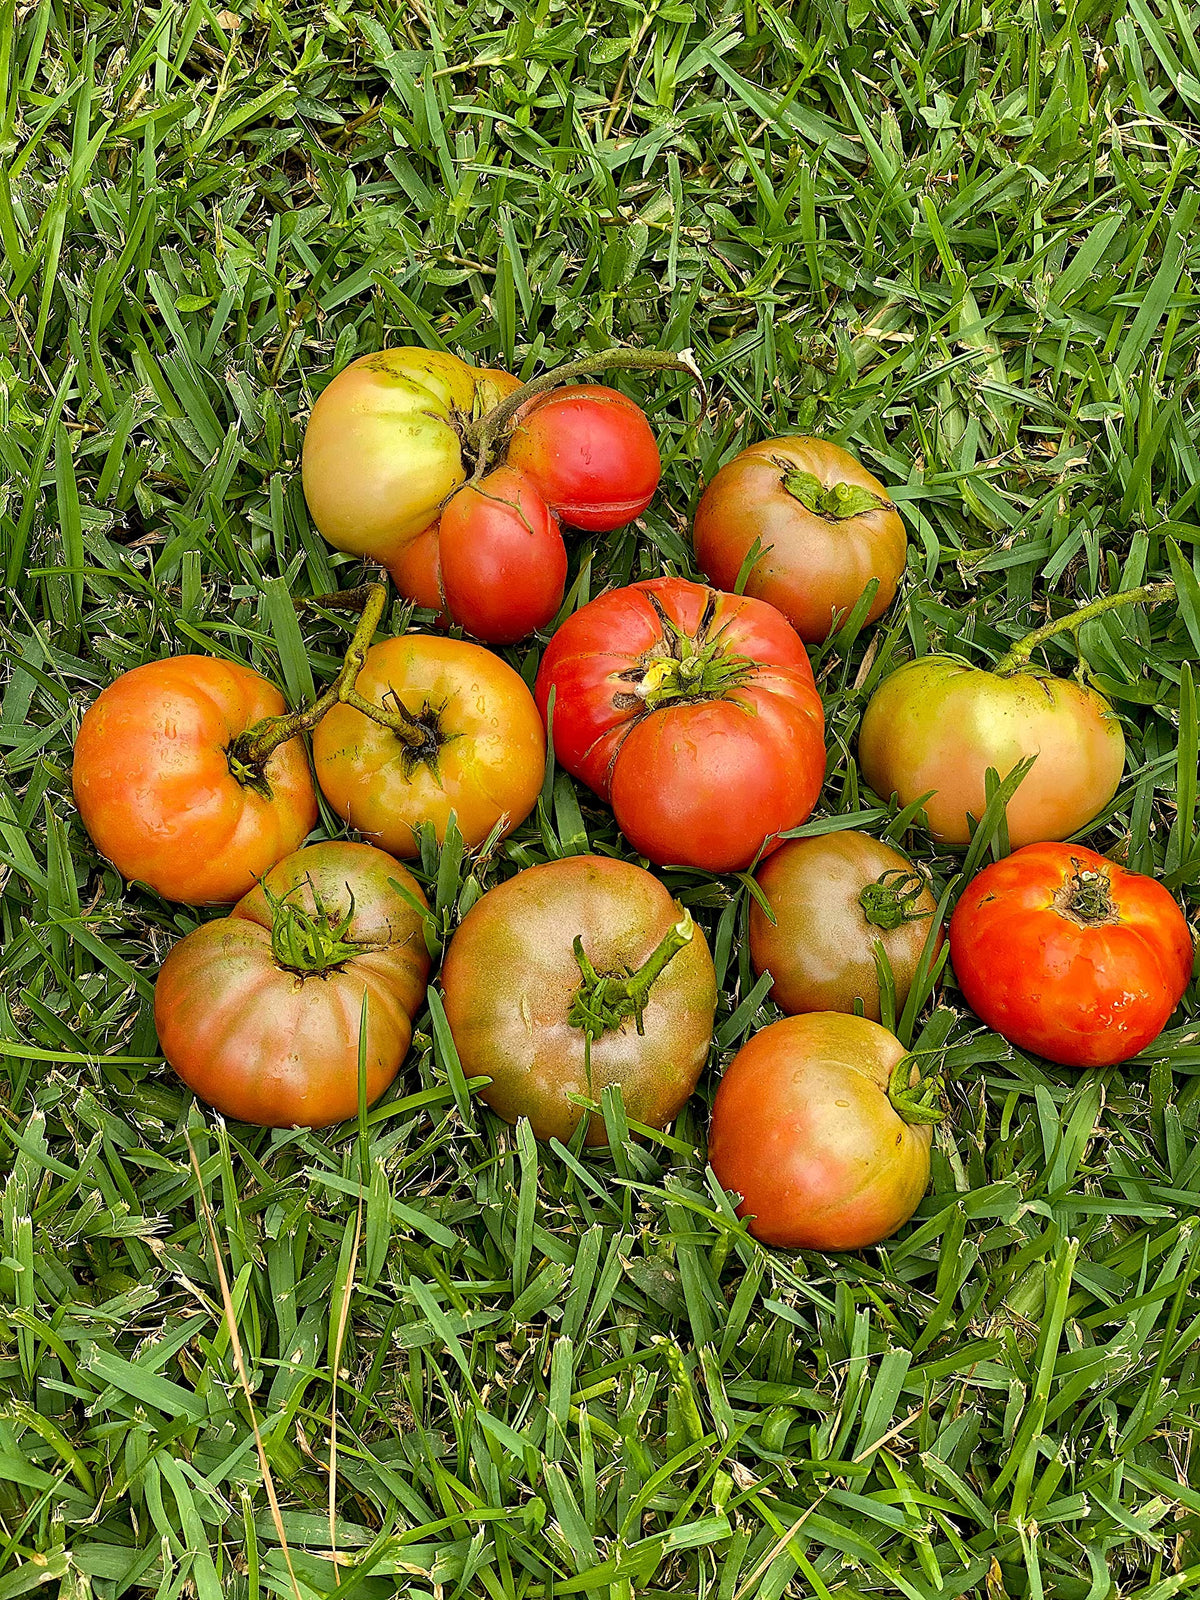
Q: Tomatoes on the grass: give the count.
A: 11